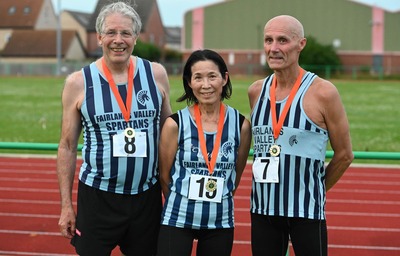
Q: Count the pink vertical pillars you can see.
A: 2